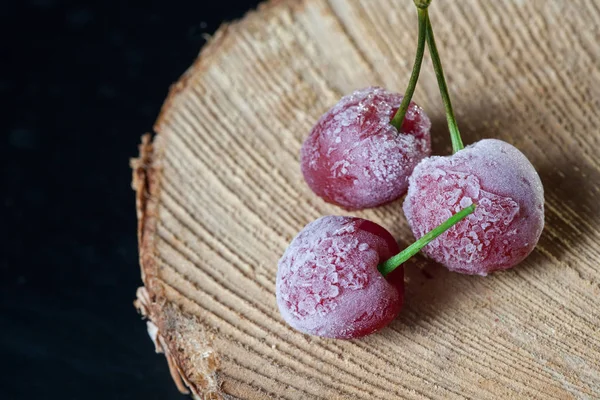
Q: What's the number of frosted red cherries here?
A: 3